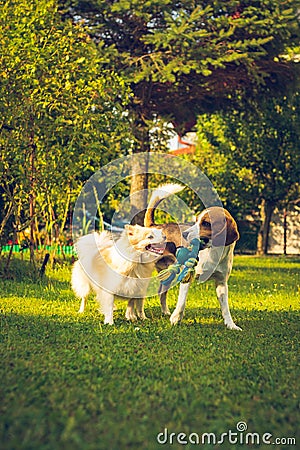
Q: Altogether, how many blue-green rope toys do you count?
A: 1